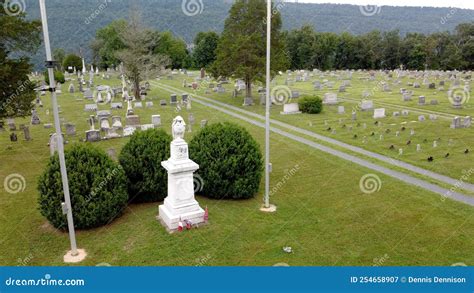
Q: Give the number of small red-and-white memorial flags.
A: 3